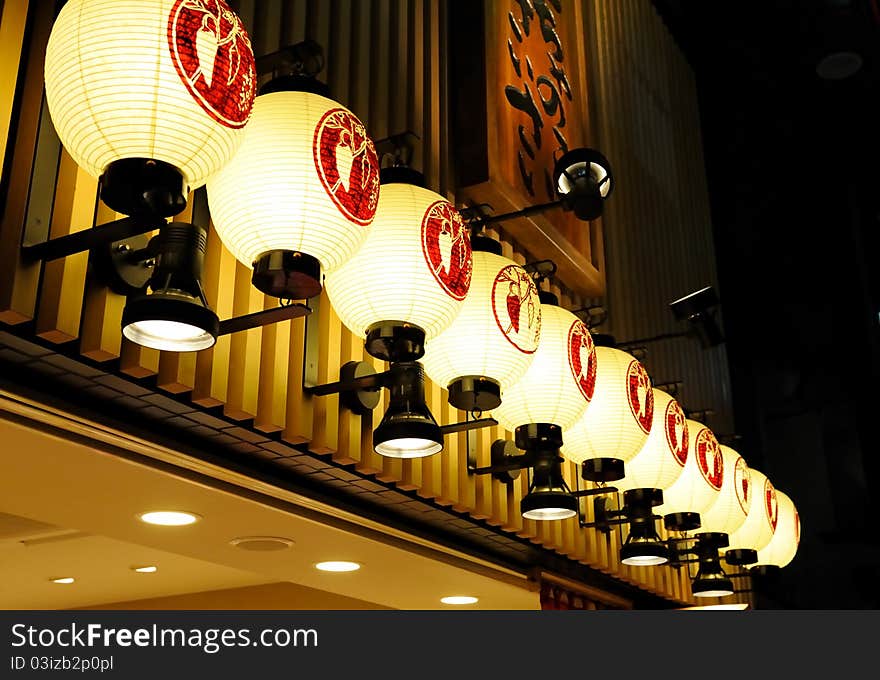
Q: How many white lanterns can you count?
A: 11